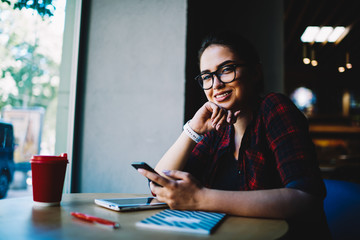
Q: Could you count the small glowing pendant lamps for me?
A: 4